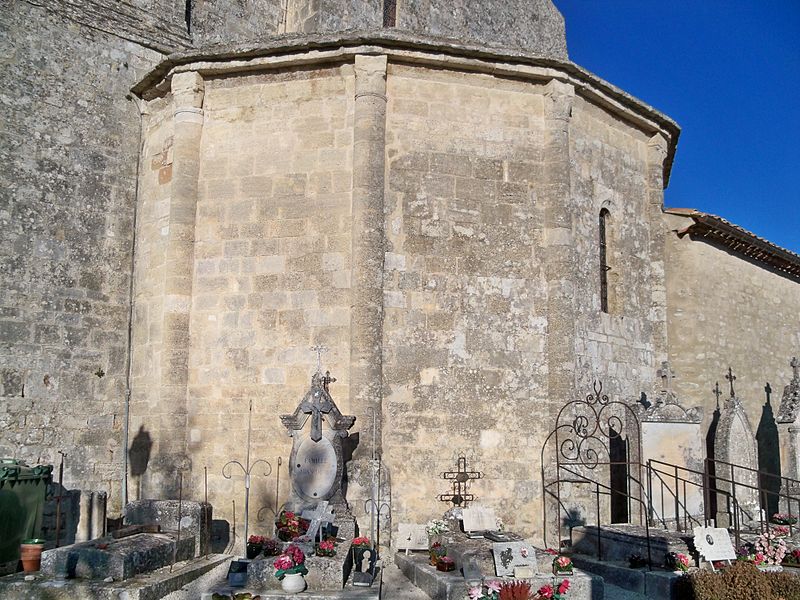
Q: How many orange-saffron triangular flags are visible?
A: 0